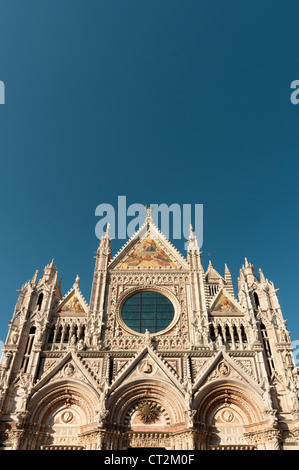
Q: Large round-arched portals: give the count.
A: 3